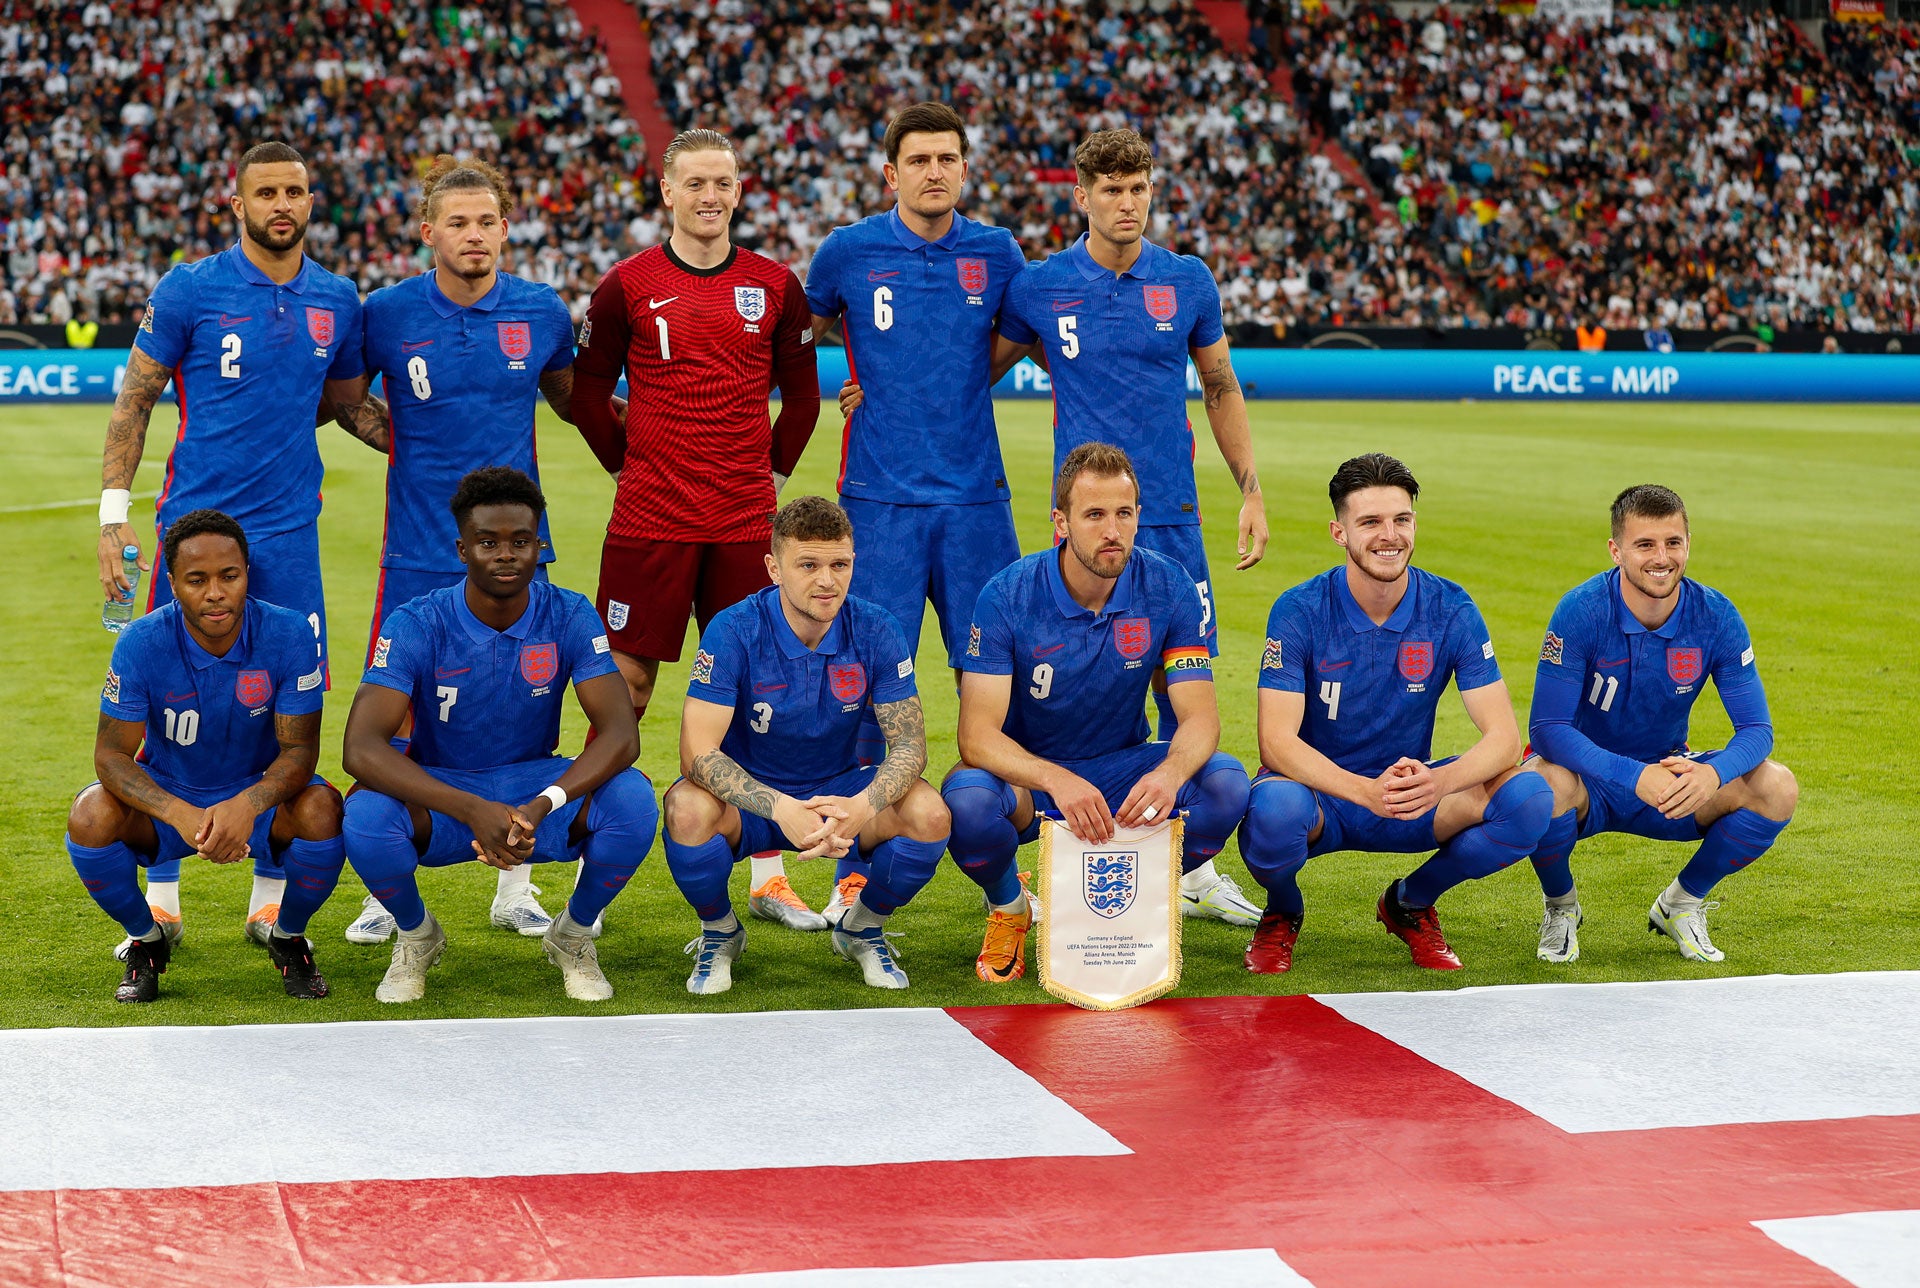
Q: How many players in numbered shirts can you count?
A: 11